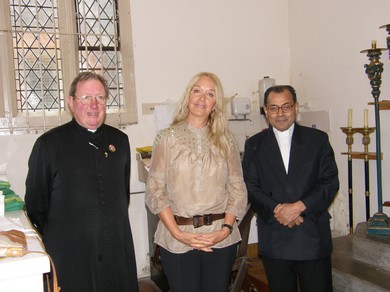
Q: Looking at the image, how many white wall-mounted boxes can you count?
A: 2